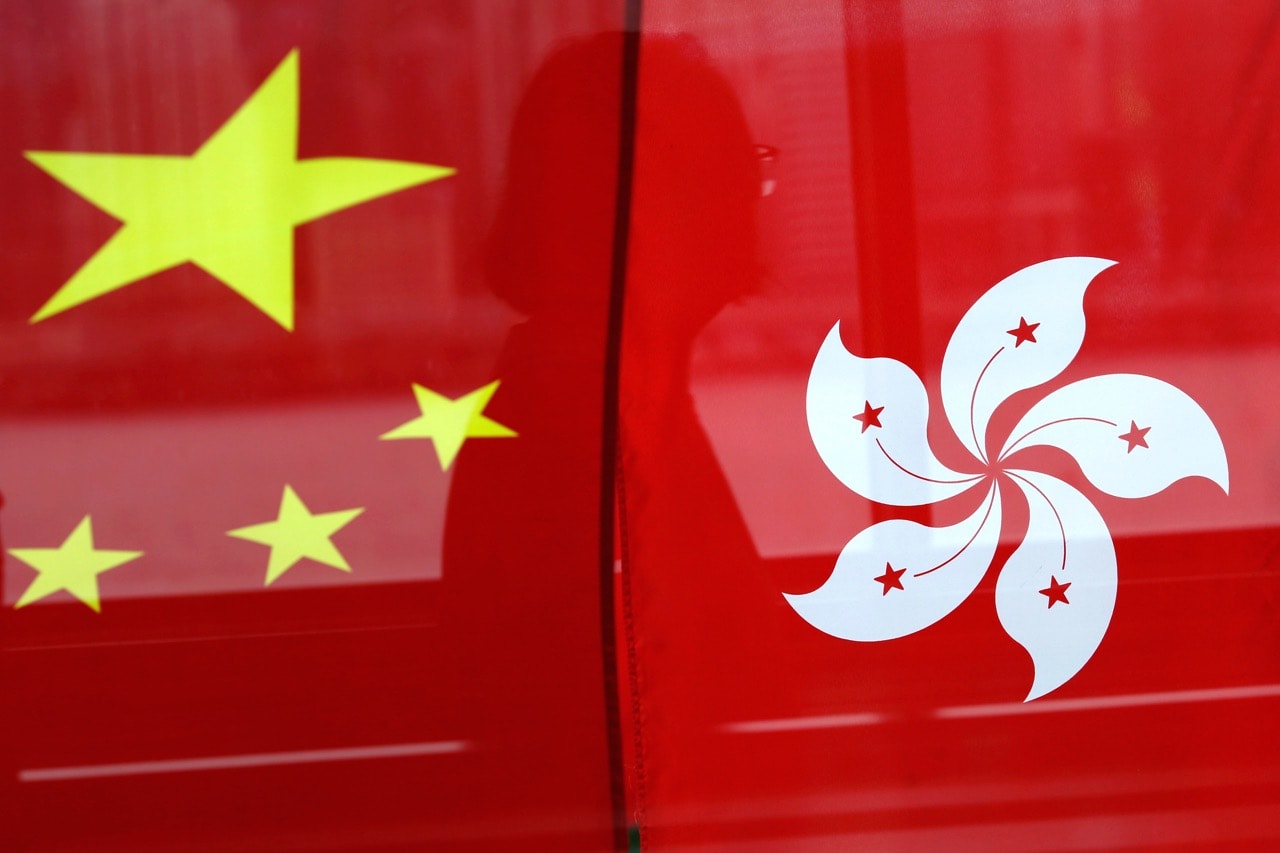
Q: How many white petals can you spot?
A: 5